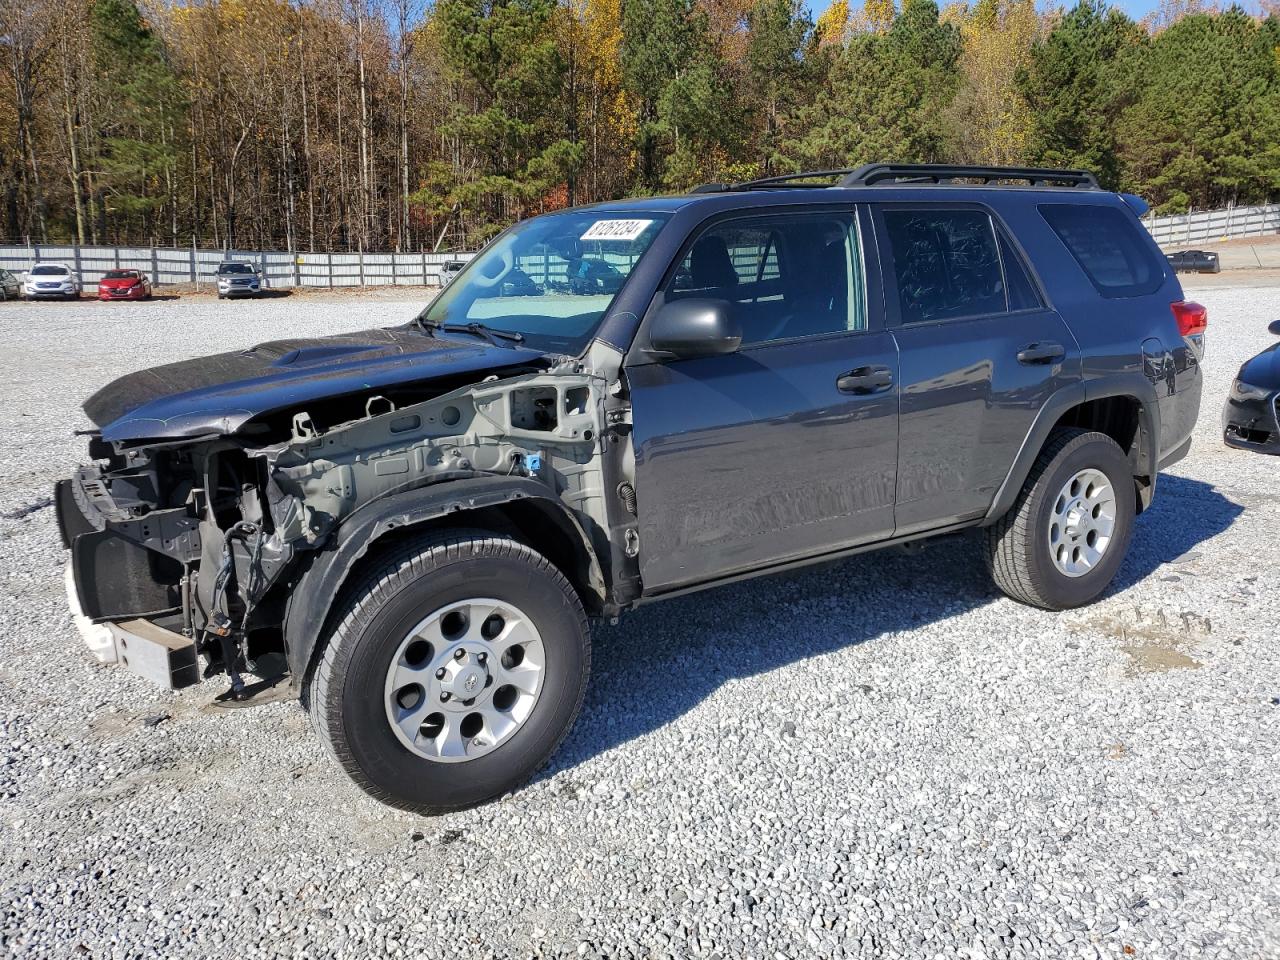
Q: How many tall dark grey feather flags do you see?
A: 0